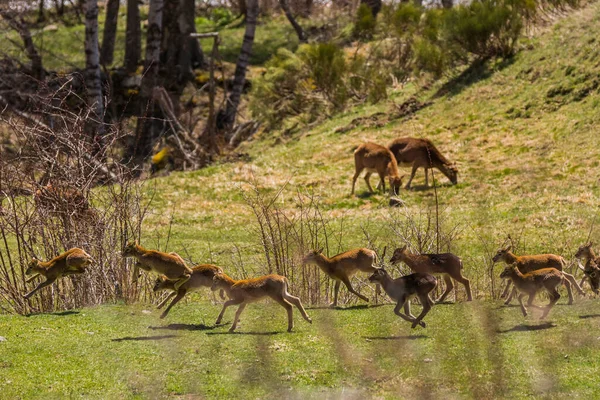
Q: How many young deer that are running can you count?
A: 10